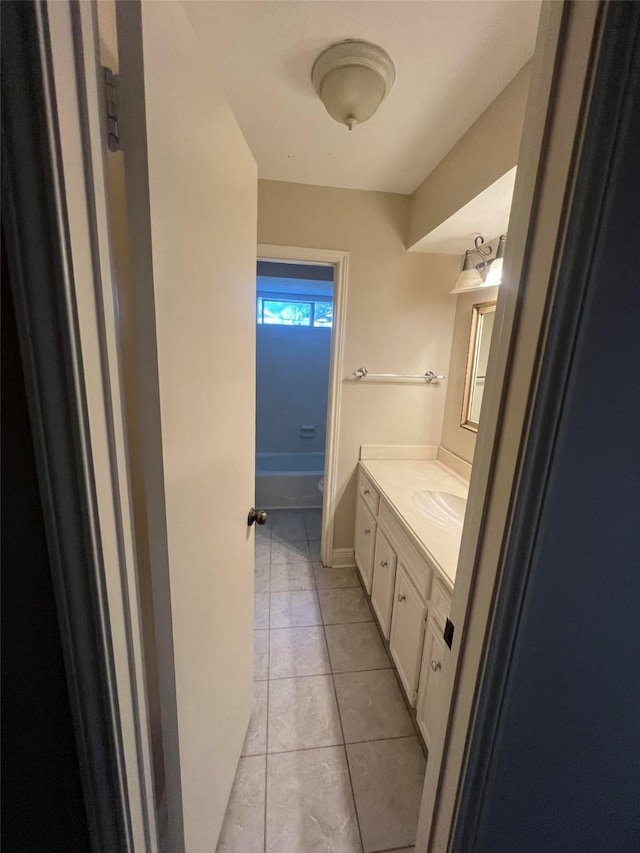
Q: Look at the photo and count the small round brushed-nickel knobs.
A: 5